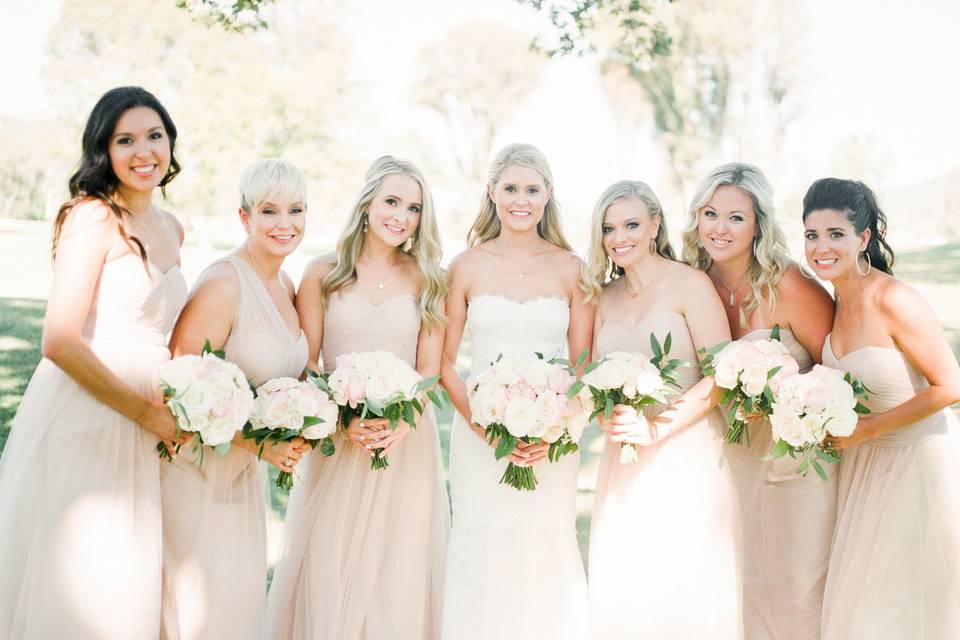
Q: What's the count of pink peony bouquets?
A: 7